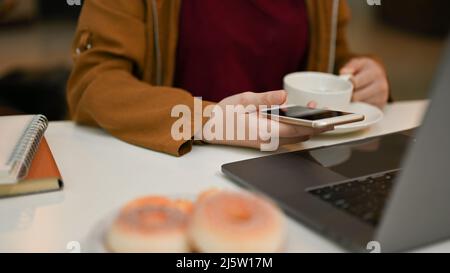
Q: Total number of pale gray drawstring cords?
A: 2